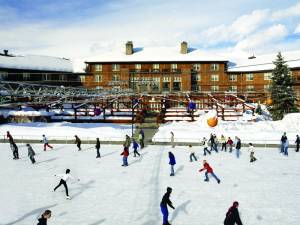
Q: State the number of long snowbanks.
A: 2